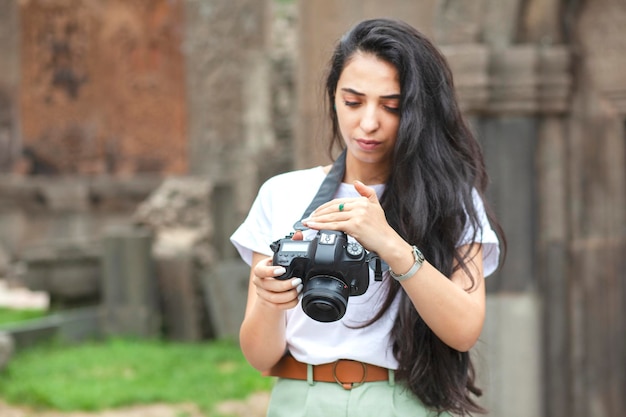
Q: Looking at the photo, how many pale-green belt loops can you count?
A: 2